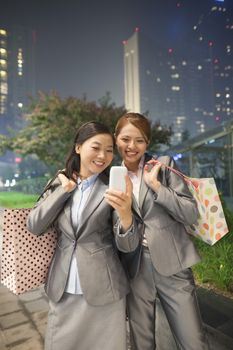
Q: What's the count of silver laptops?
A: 0